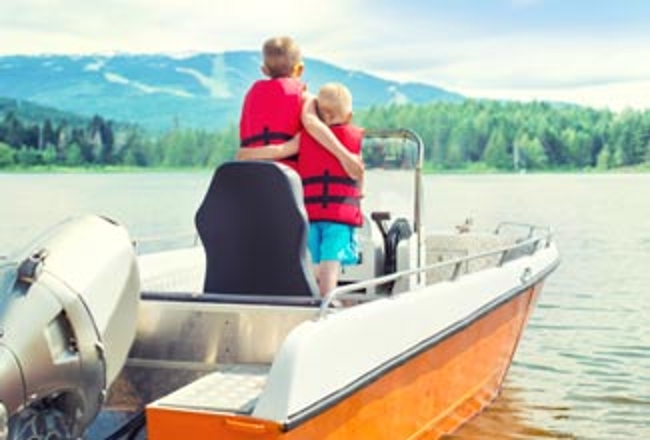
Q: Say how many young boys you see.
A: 2